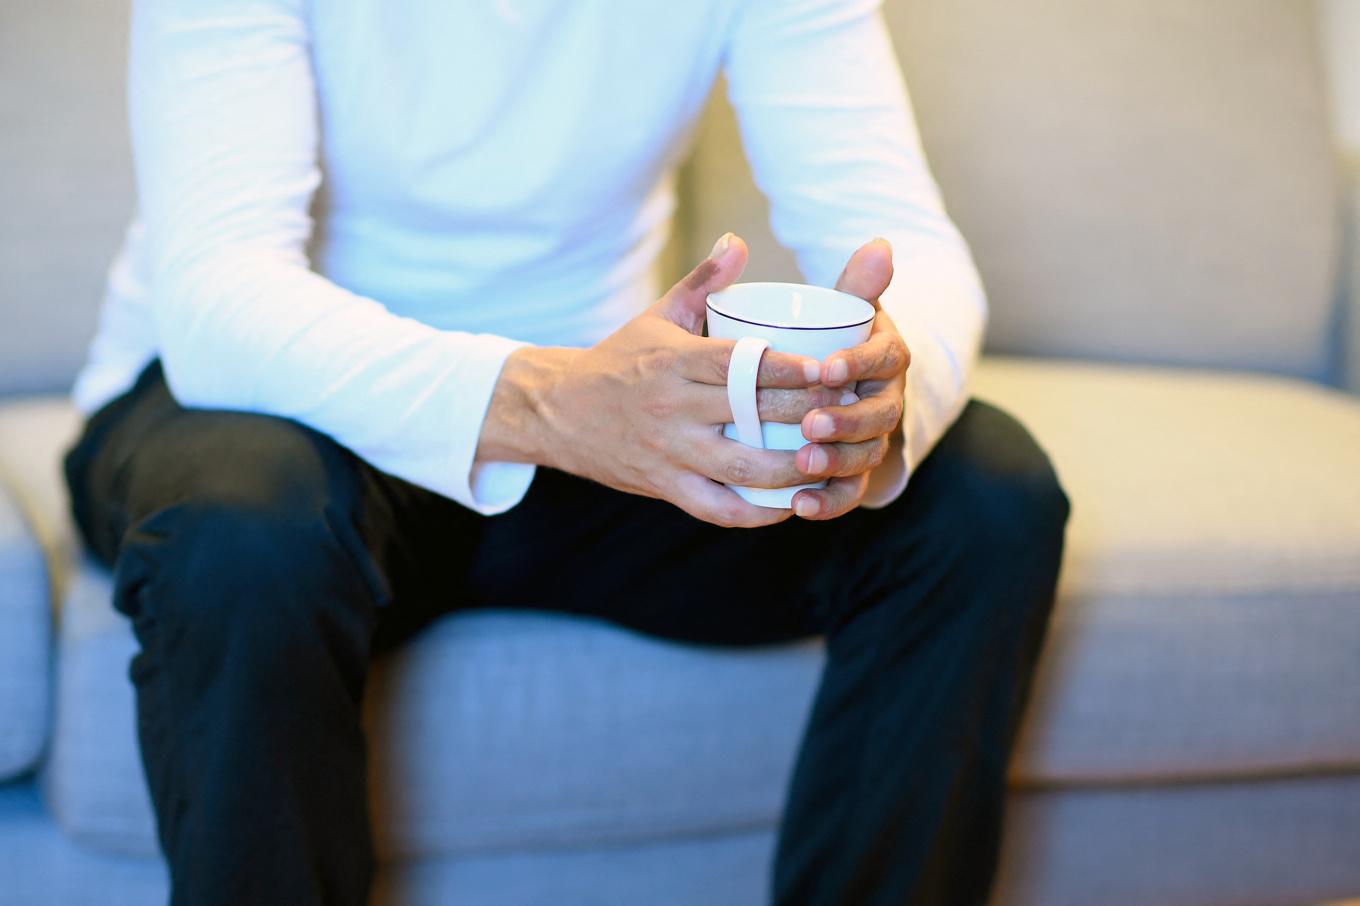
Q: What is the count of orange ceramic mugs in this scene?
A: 0